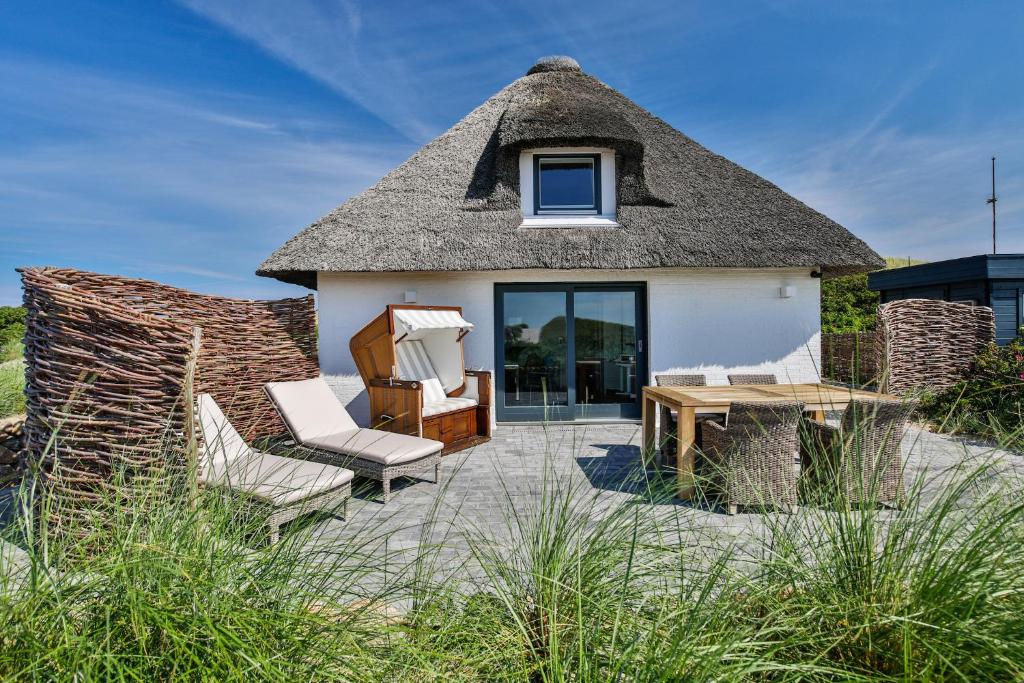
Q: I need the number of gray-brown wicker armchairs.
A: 4